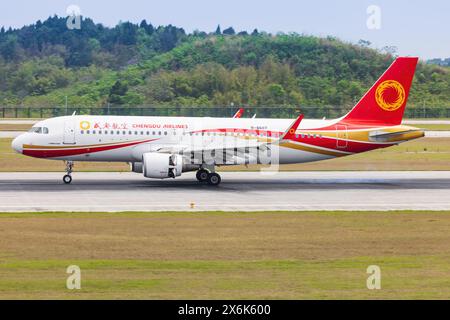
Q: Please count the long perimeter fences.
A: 1